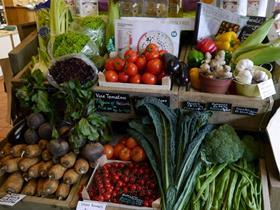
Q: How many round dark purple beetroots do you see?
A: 5